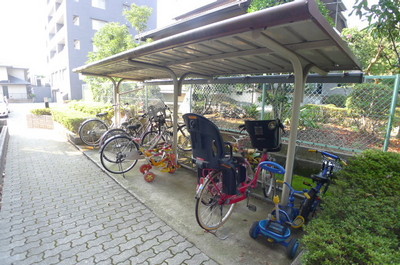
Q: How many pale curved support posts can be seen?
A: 3